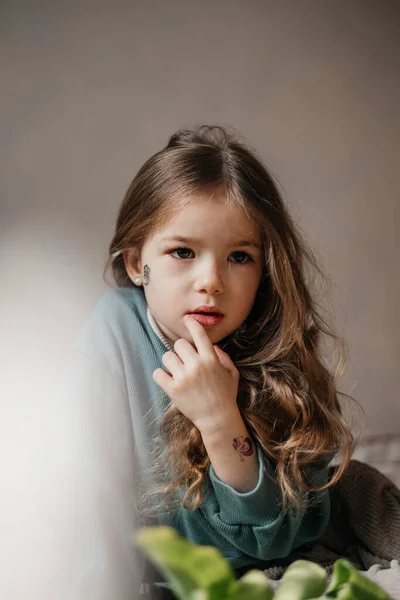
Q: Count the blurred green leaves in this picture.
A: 4